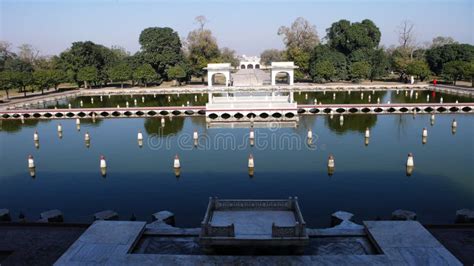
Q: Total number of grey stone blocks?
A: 7